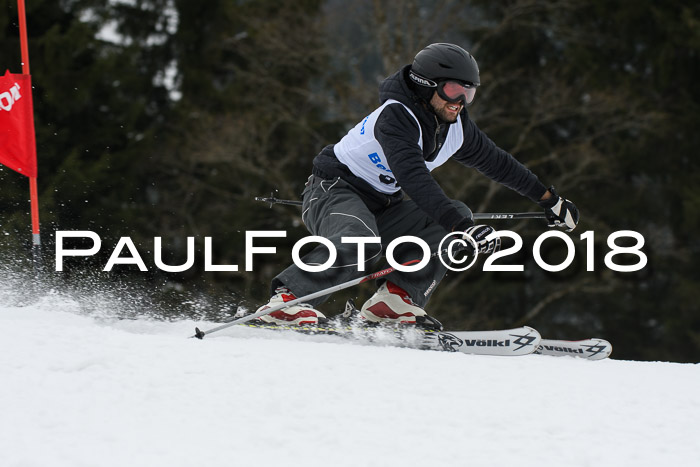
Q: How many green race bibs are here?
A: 0